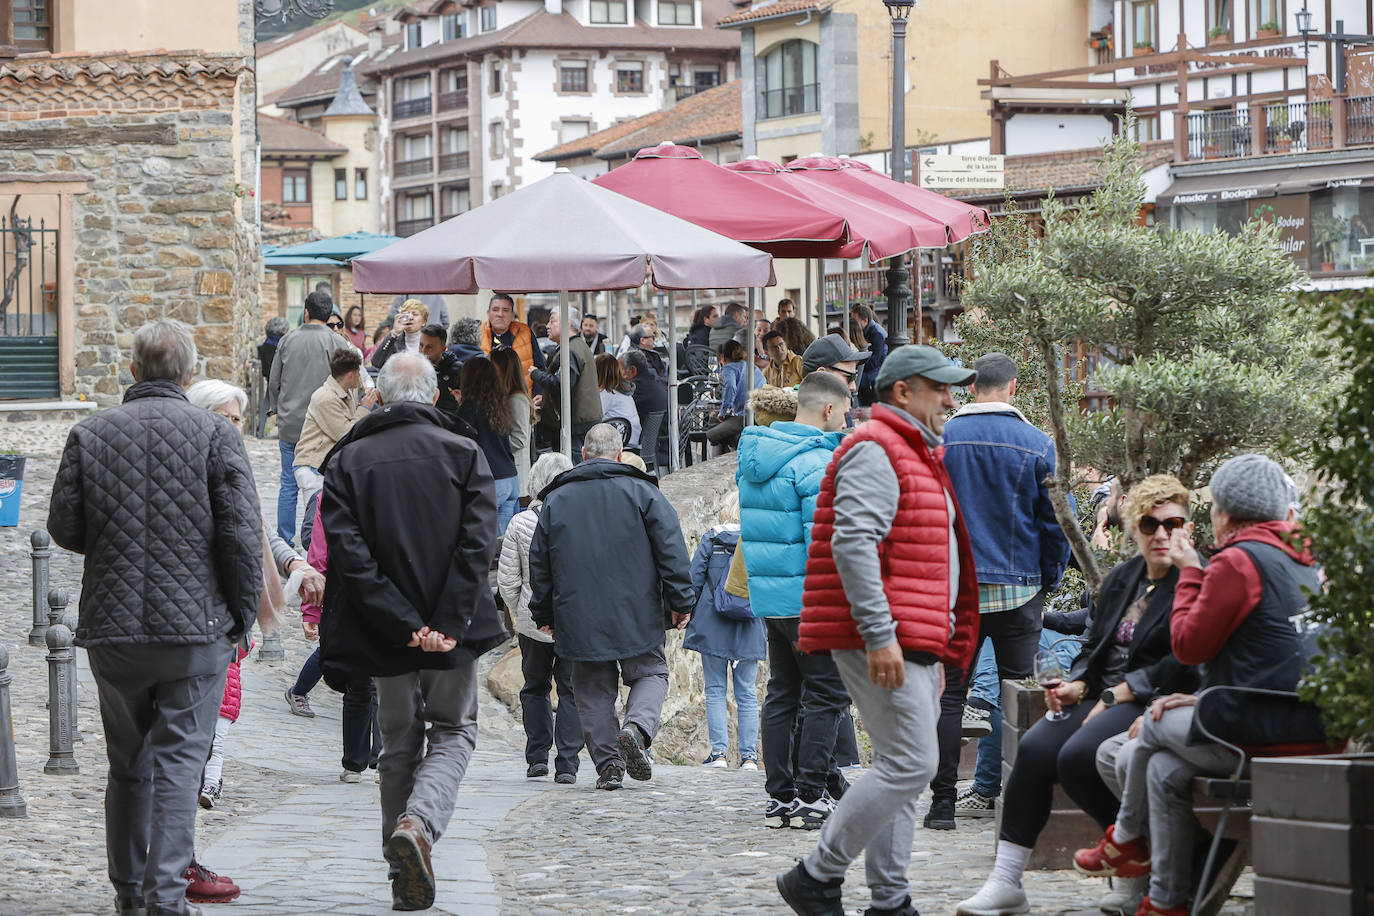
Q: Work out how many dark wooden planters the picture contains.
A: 2